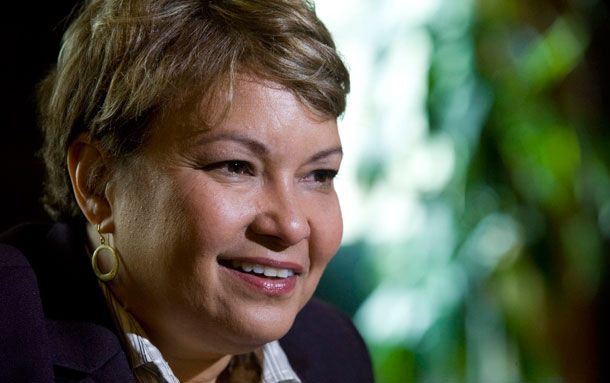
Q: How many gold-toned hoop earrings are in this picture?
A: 1